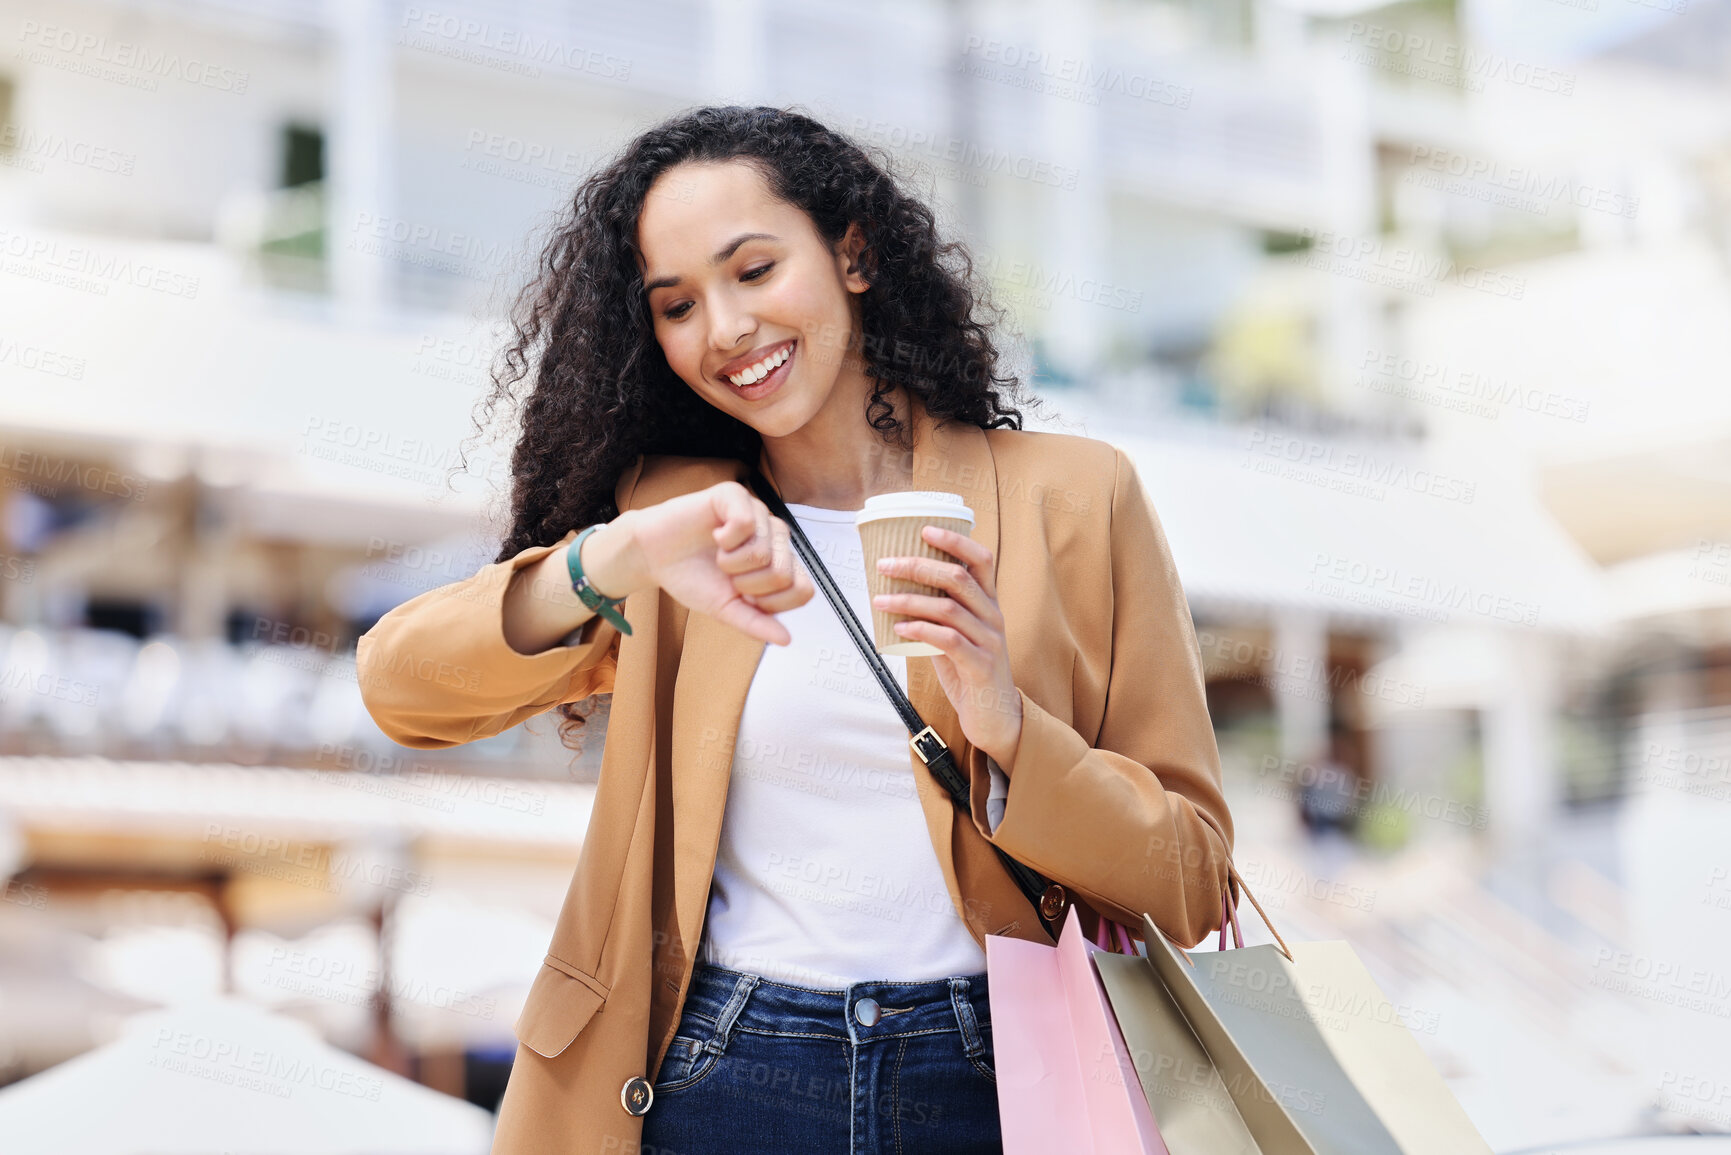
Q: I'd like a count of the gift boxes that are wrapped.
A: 0